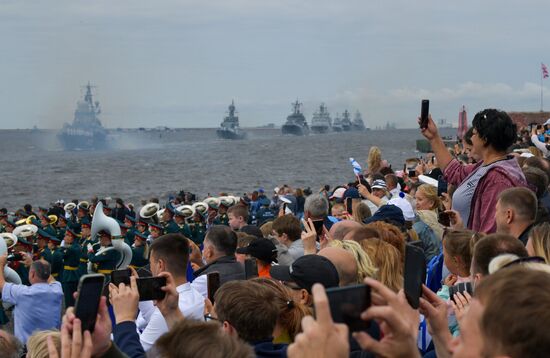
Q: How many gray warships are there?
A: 7